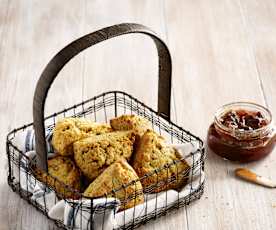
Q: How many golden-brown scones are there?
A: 6